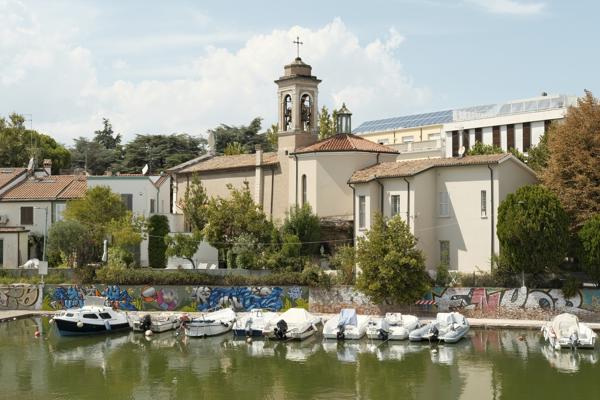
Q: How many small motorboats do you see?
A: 9